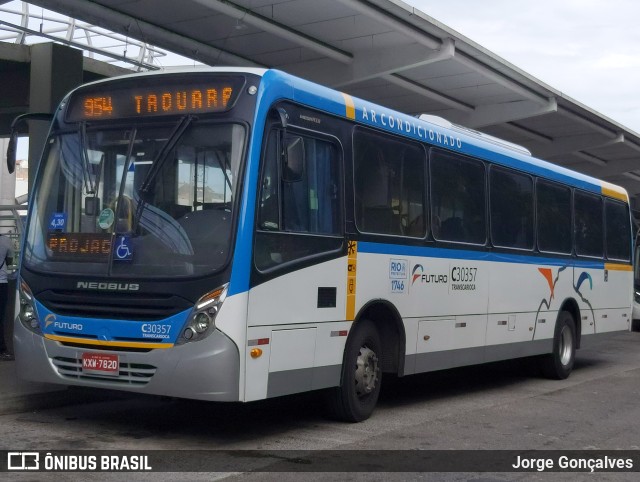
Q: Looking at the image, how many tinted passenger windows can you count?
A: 6